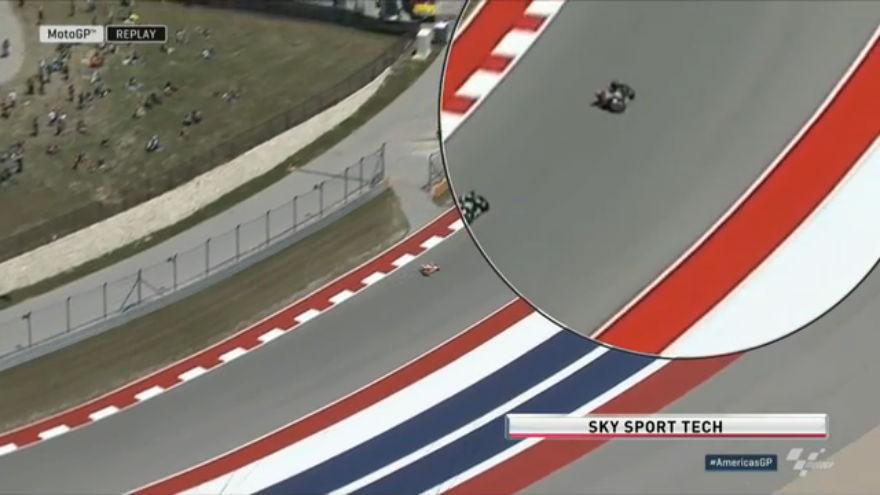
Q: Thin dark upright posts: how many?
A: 13